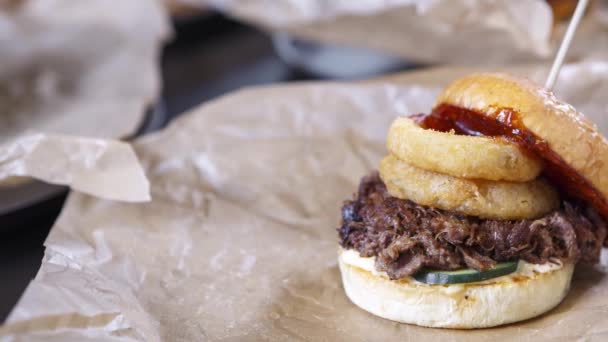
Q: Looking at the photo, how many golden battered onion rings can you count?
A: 2